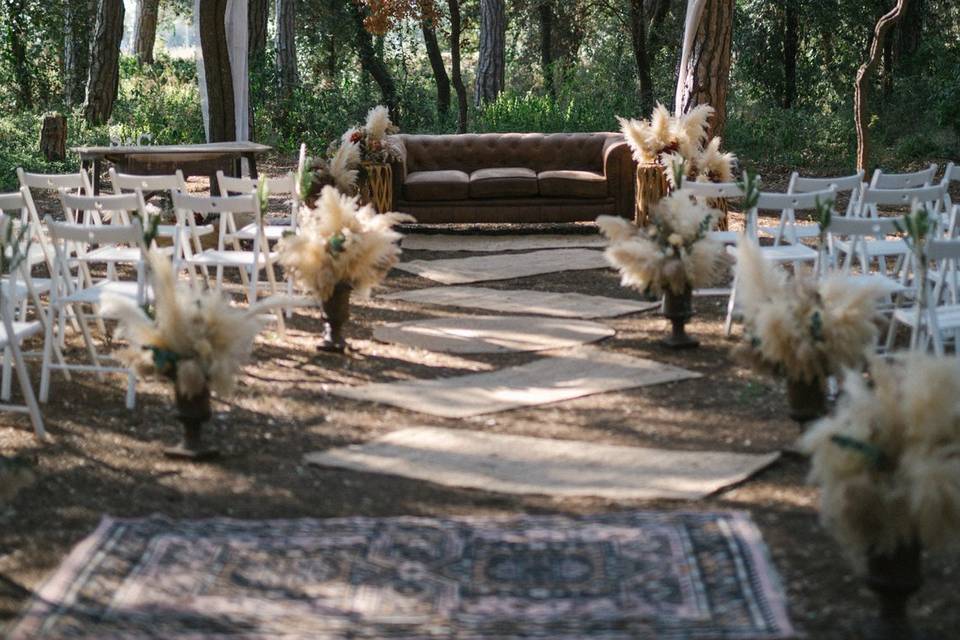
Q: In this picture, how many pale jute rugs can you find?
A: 6